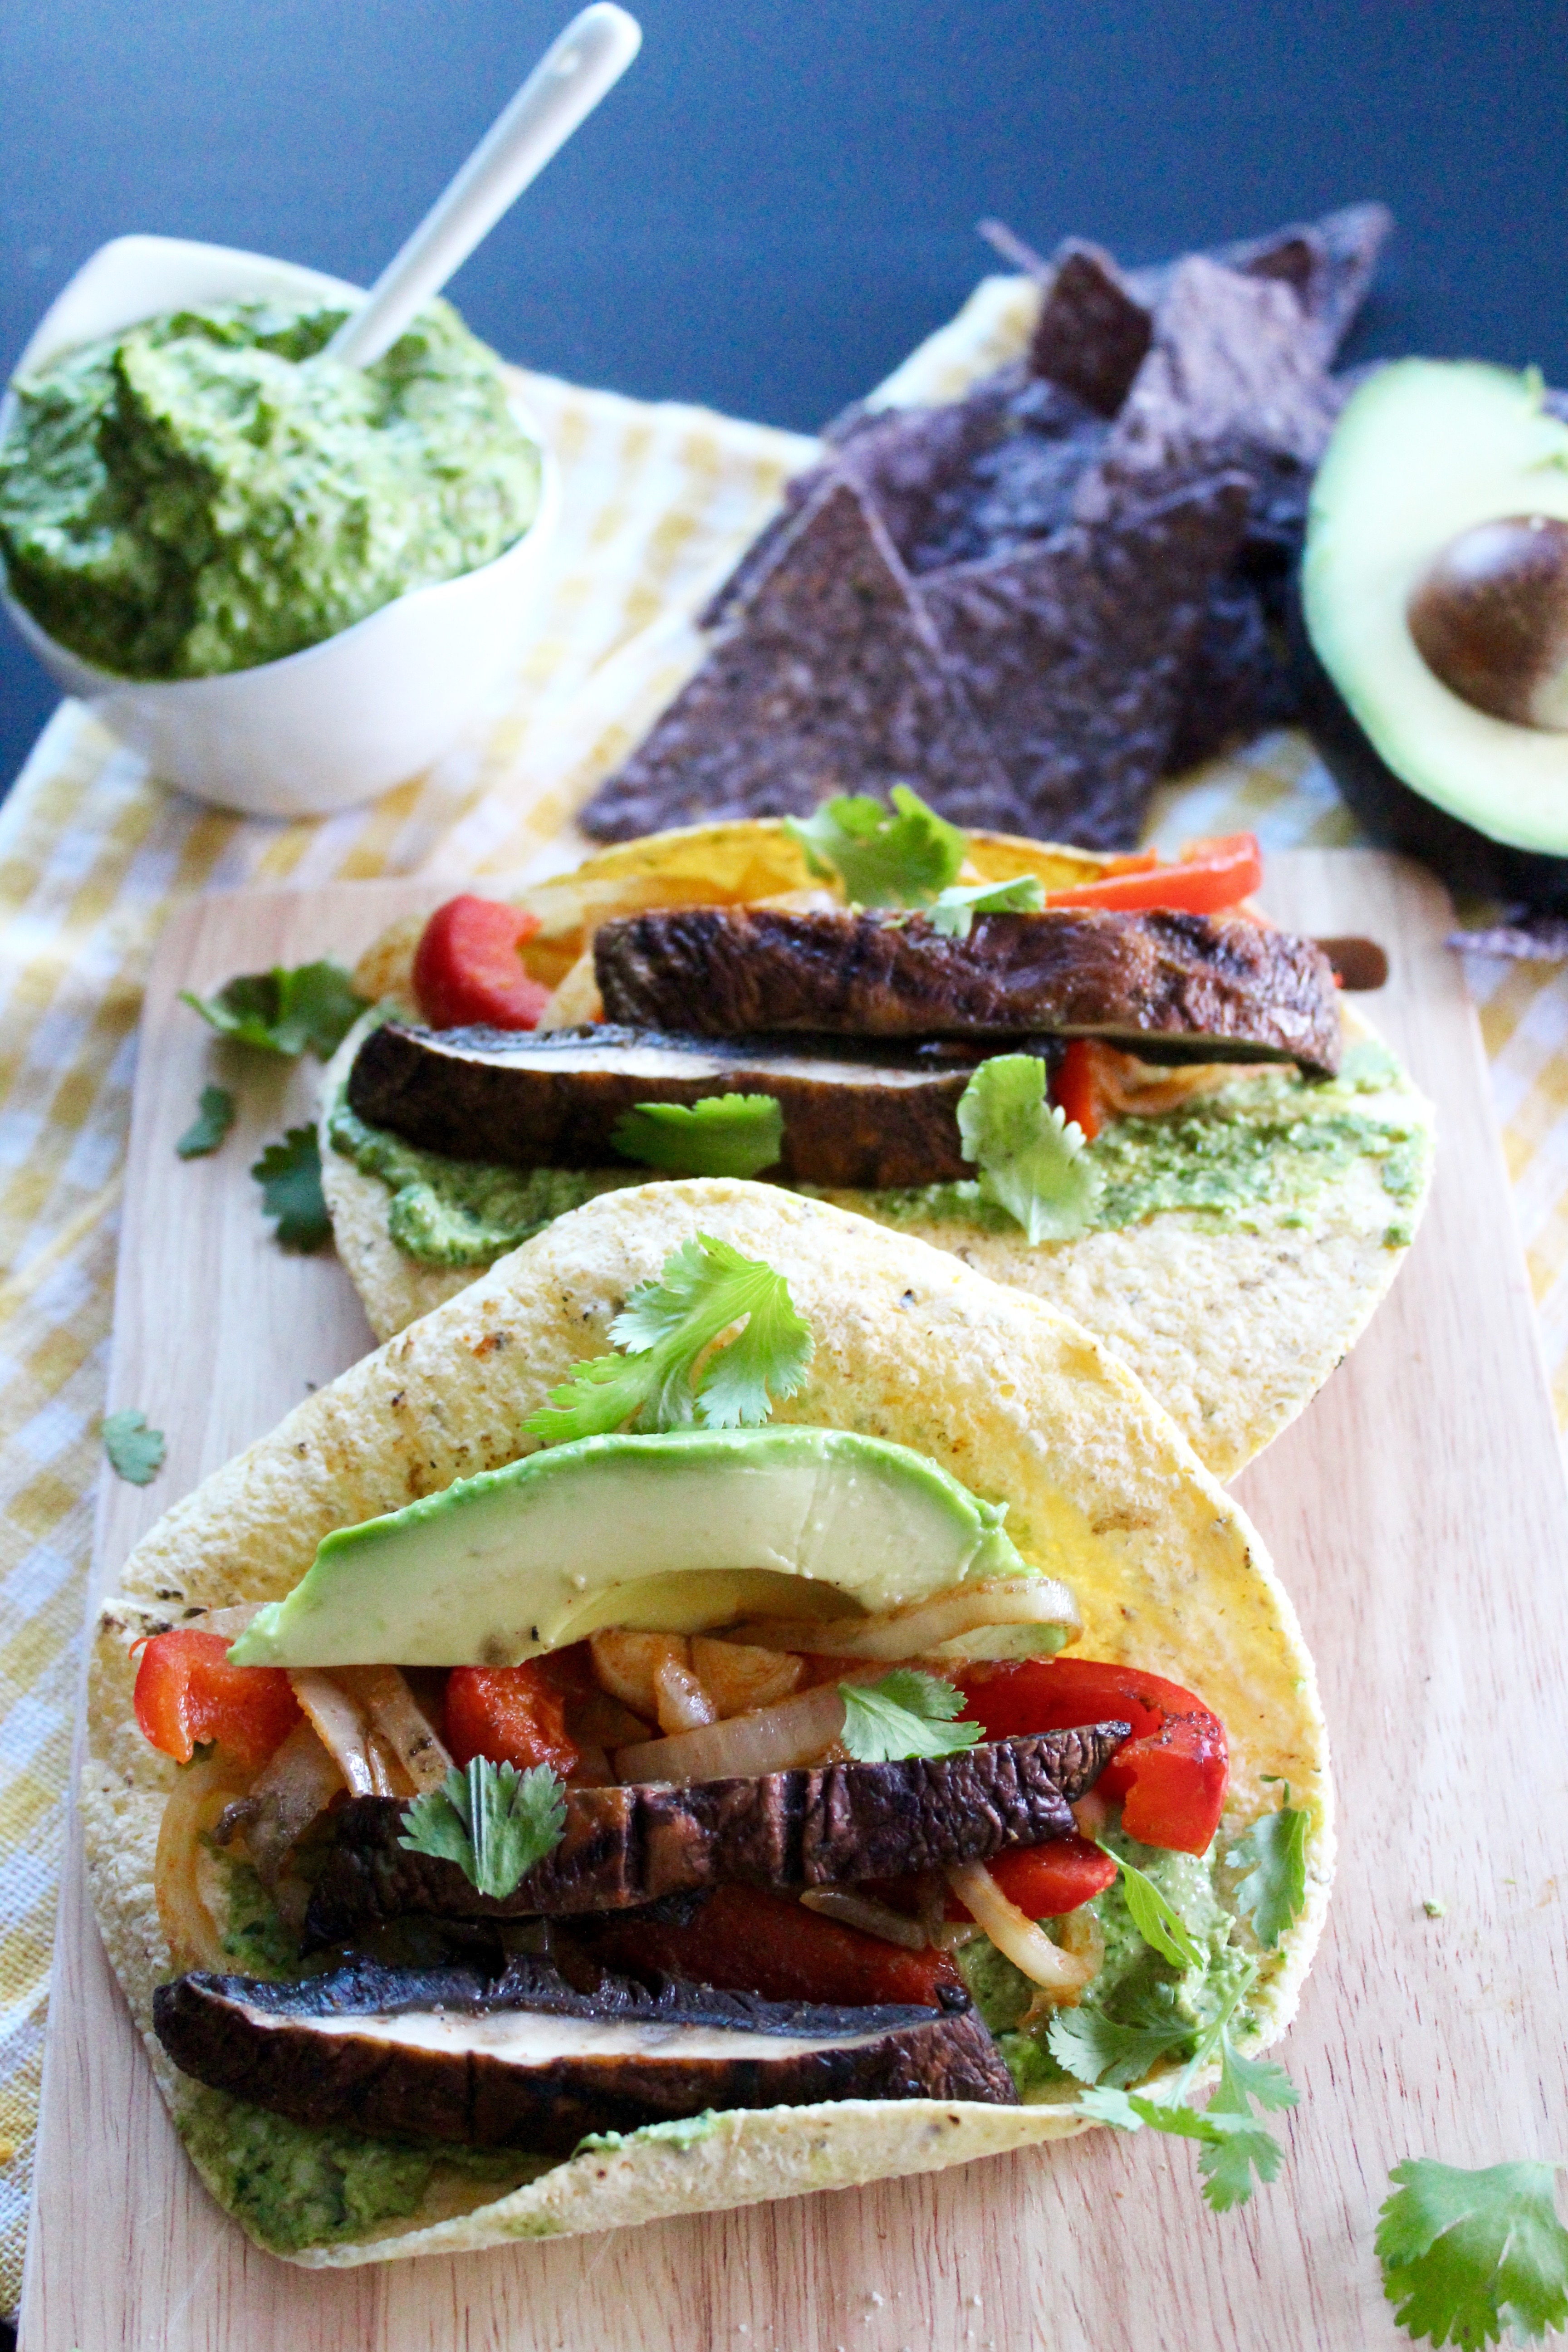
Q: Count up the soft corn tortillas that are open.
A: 2